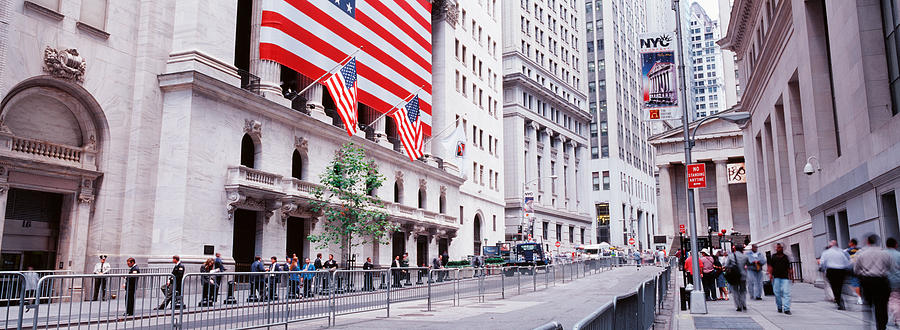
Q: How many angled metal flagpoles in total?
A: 3